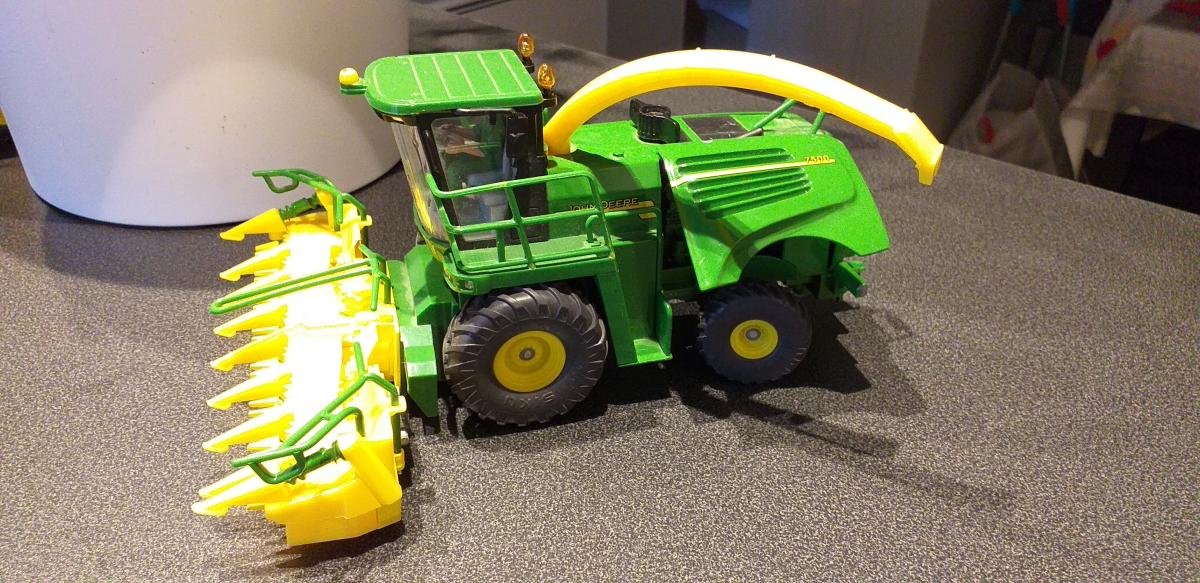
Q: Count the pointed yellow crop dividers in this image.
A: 9